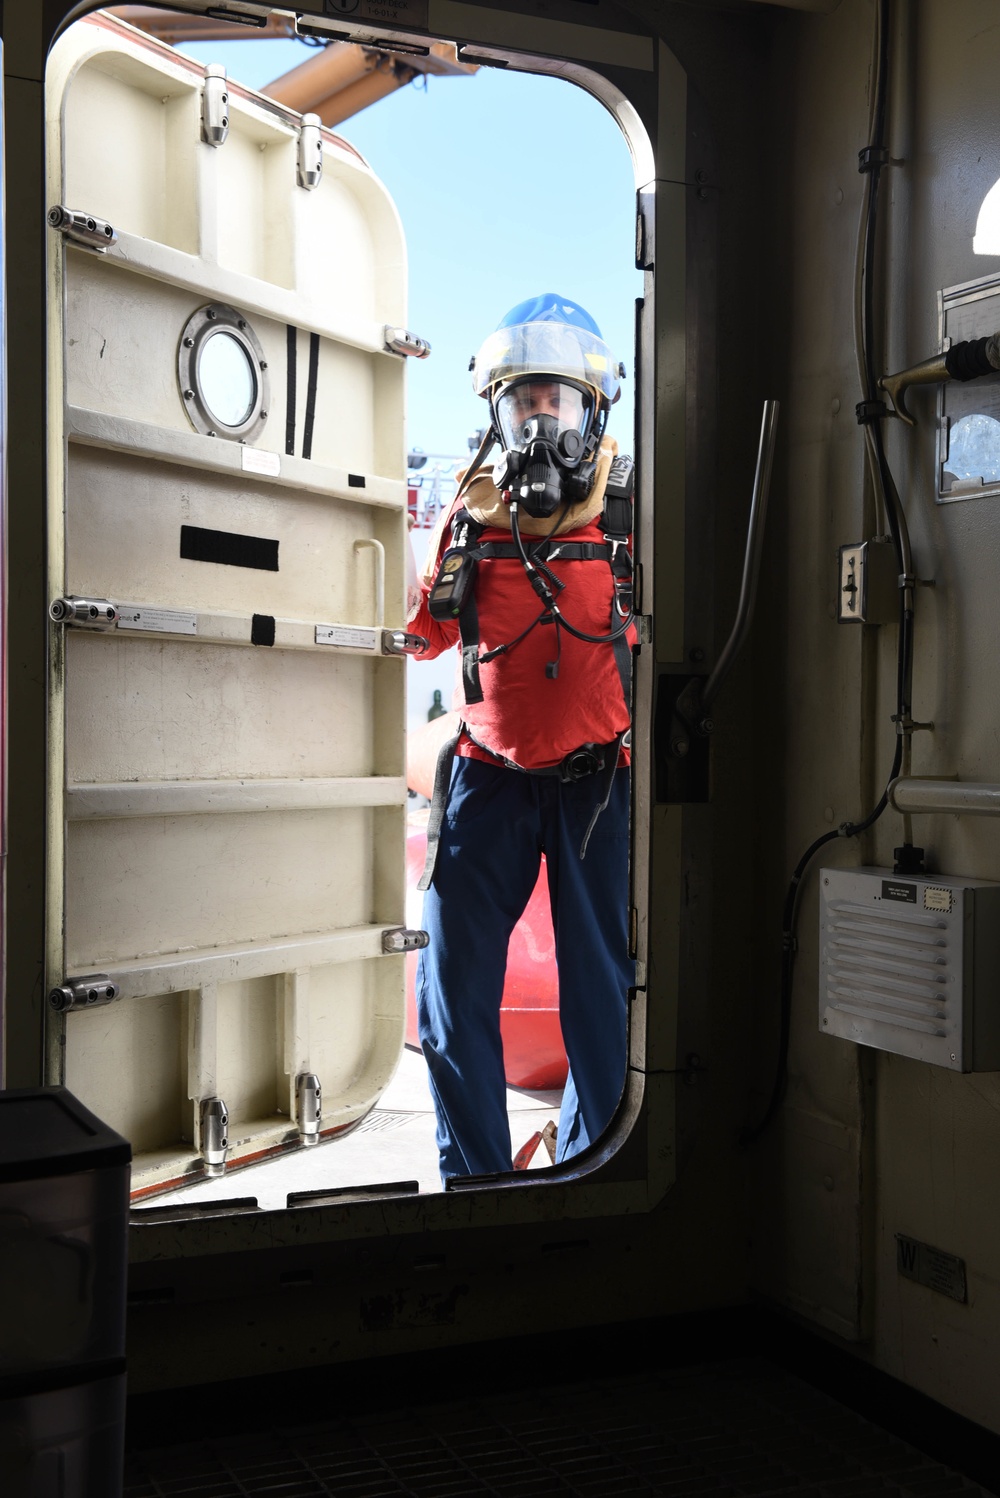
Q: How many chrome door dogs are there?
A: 10